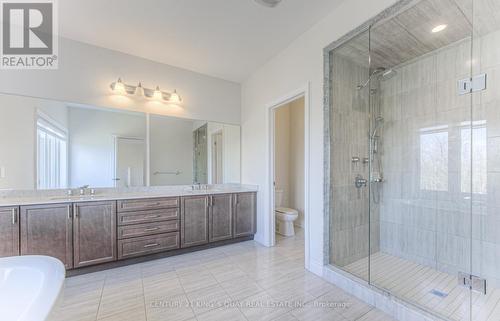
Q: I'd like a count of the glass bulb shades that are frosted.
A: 4